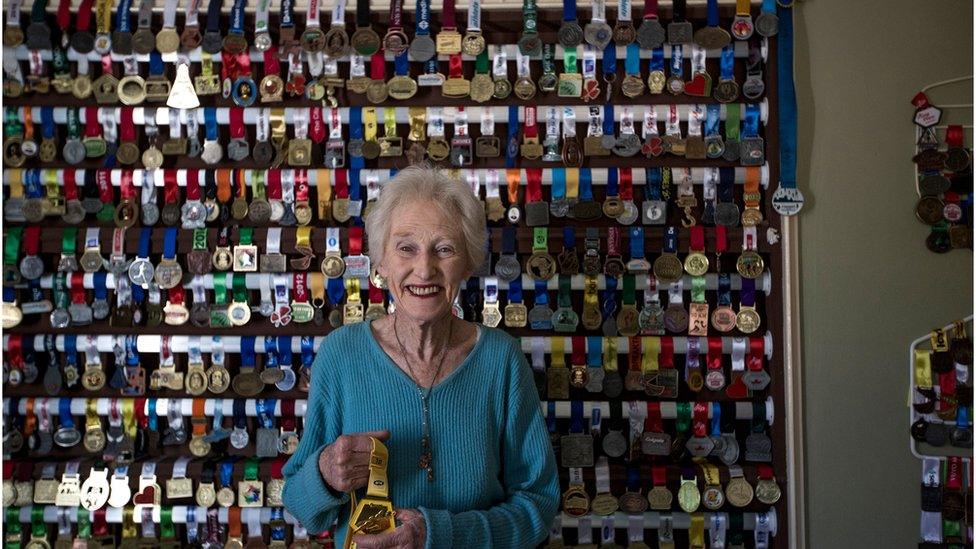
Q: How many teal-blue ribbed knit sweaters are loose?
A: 1